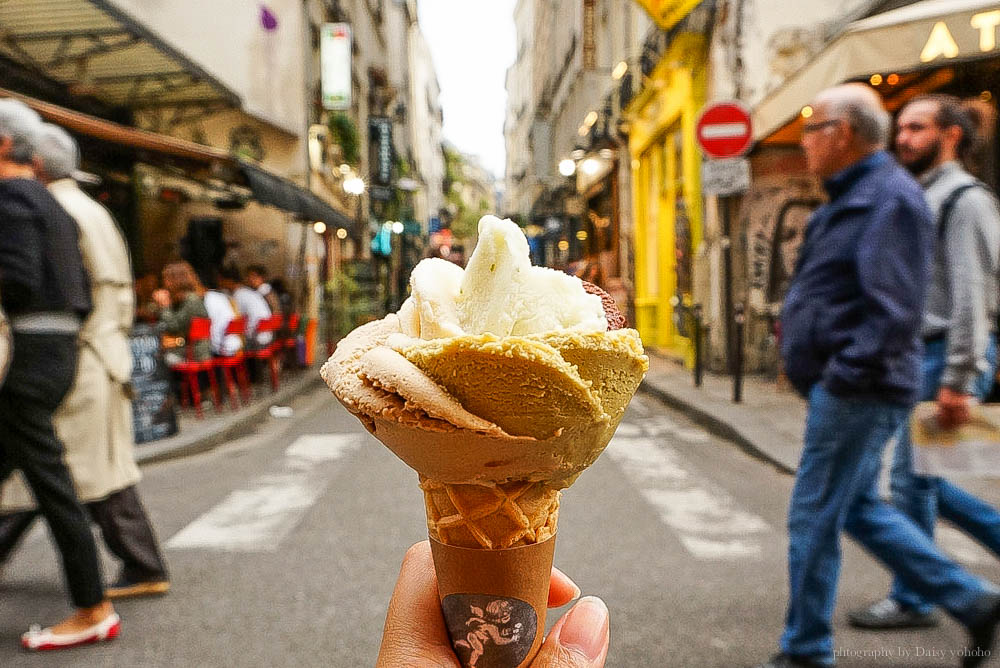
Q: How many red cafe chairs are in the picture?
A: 4